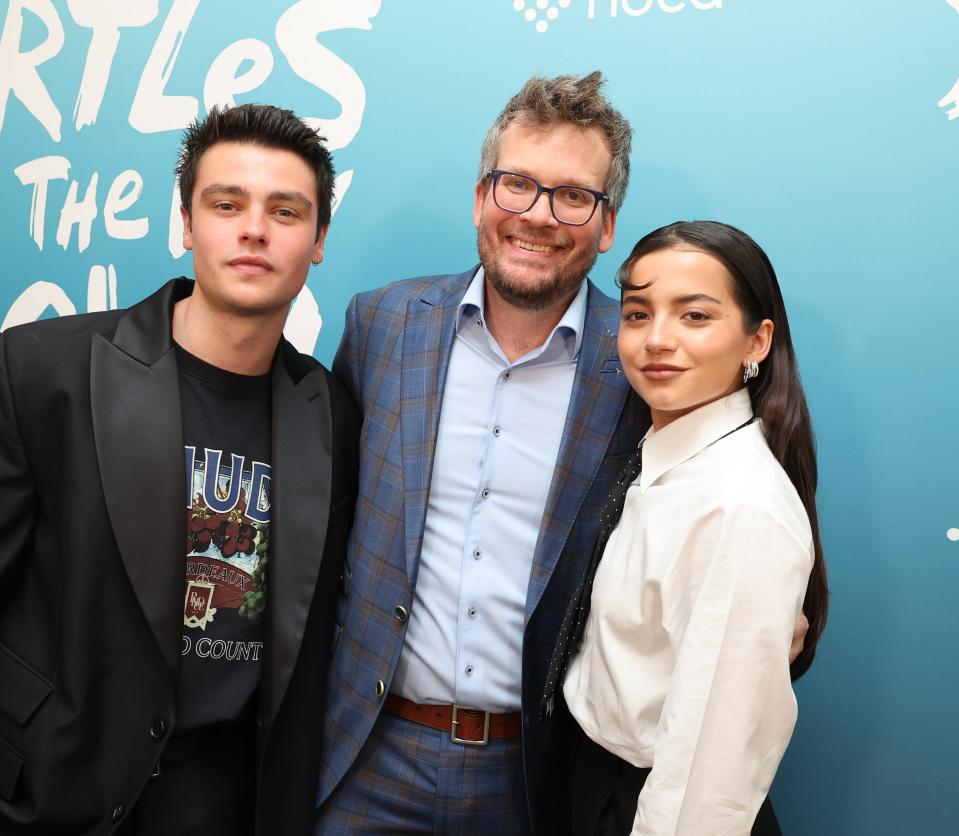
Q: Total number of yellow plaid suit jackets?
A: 0